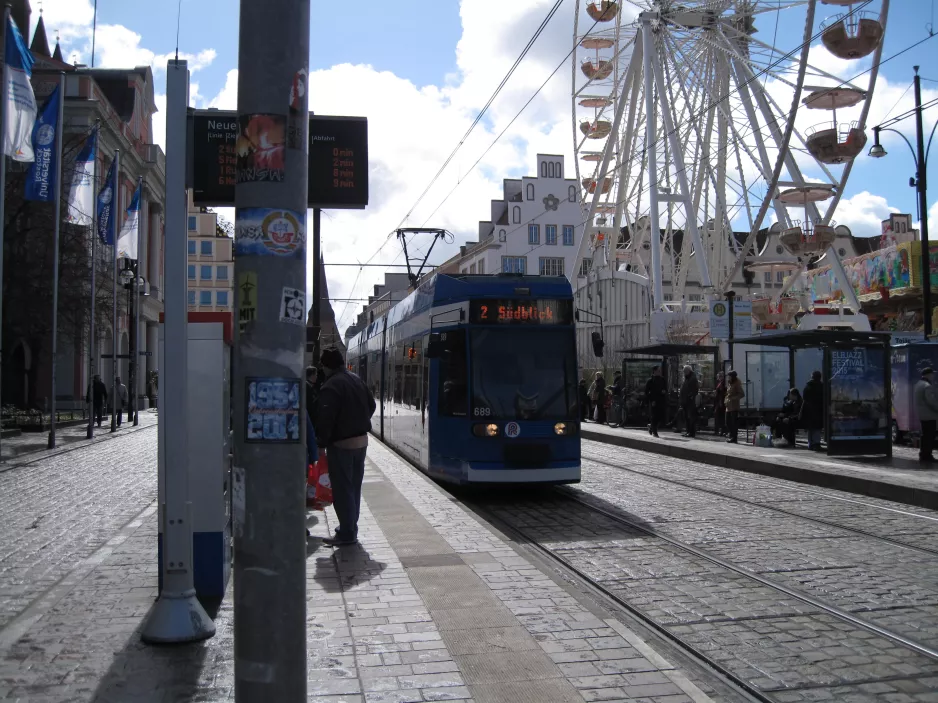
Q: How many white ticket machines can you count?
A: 1